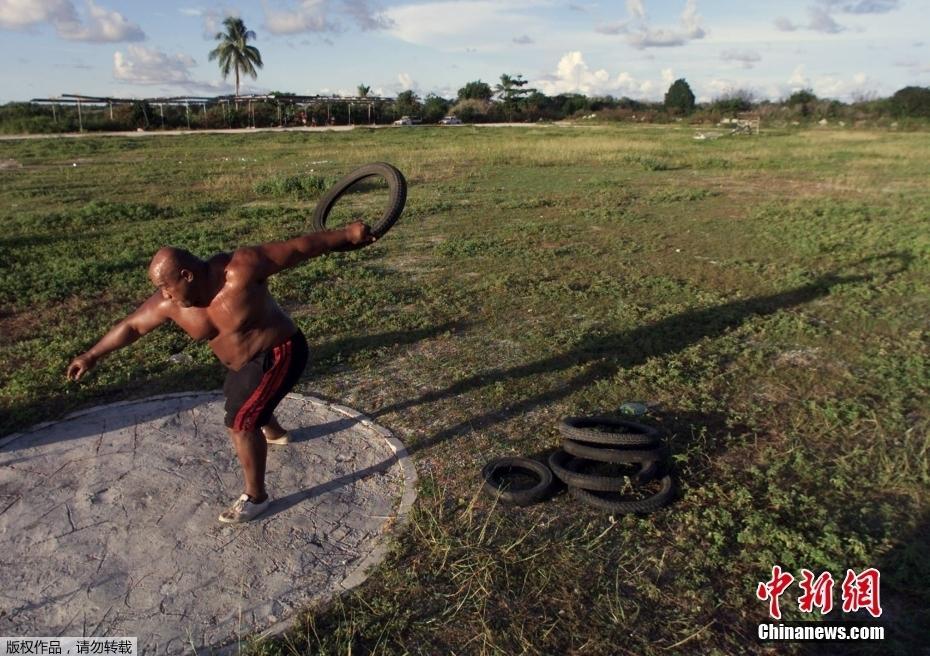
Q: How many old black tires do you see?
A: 6